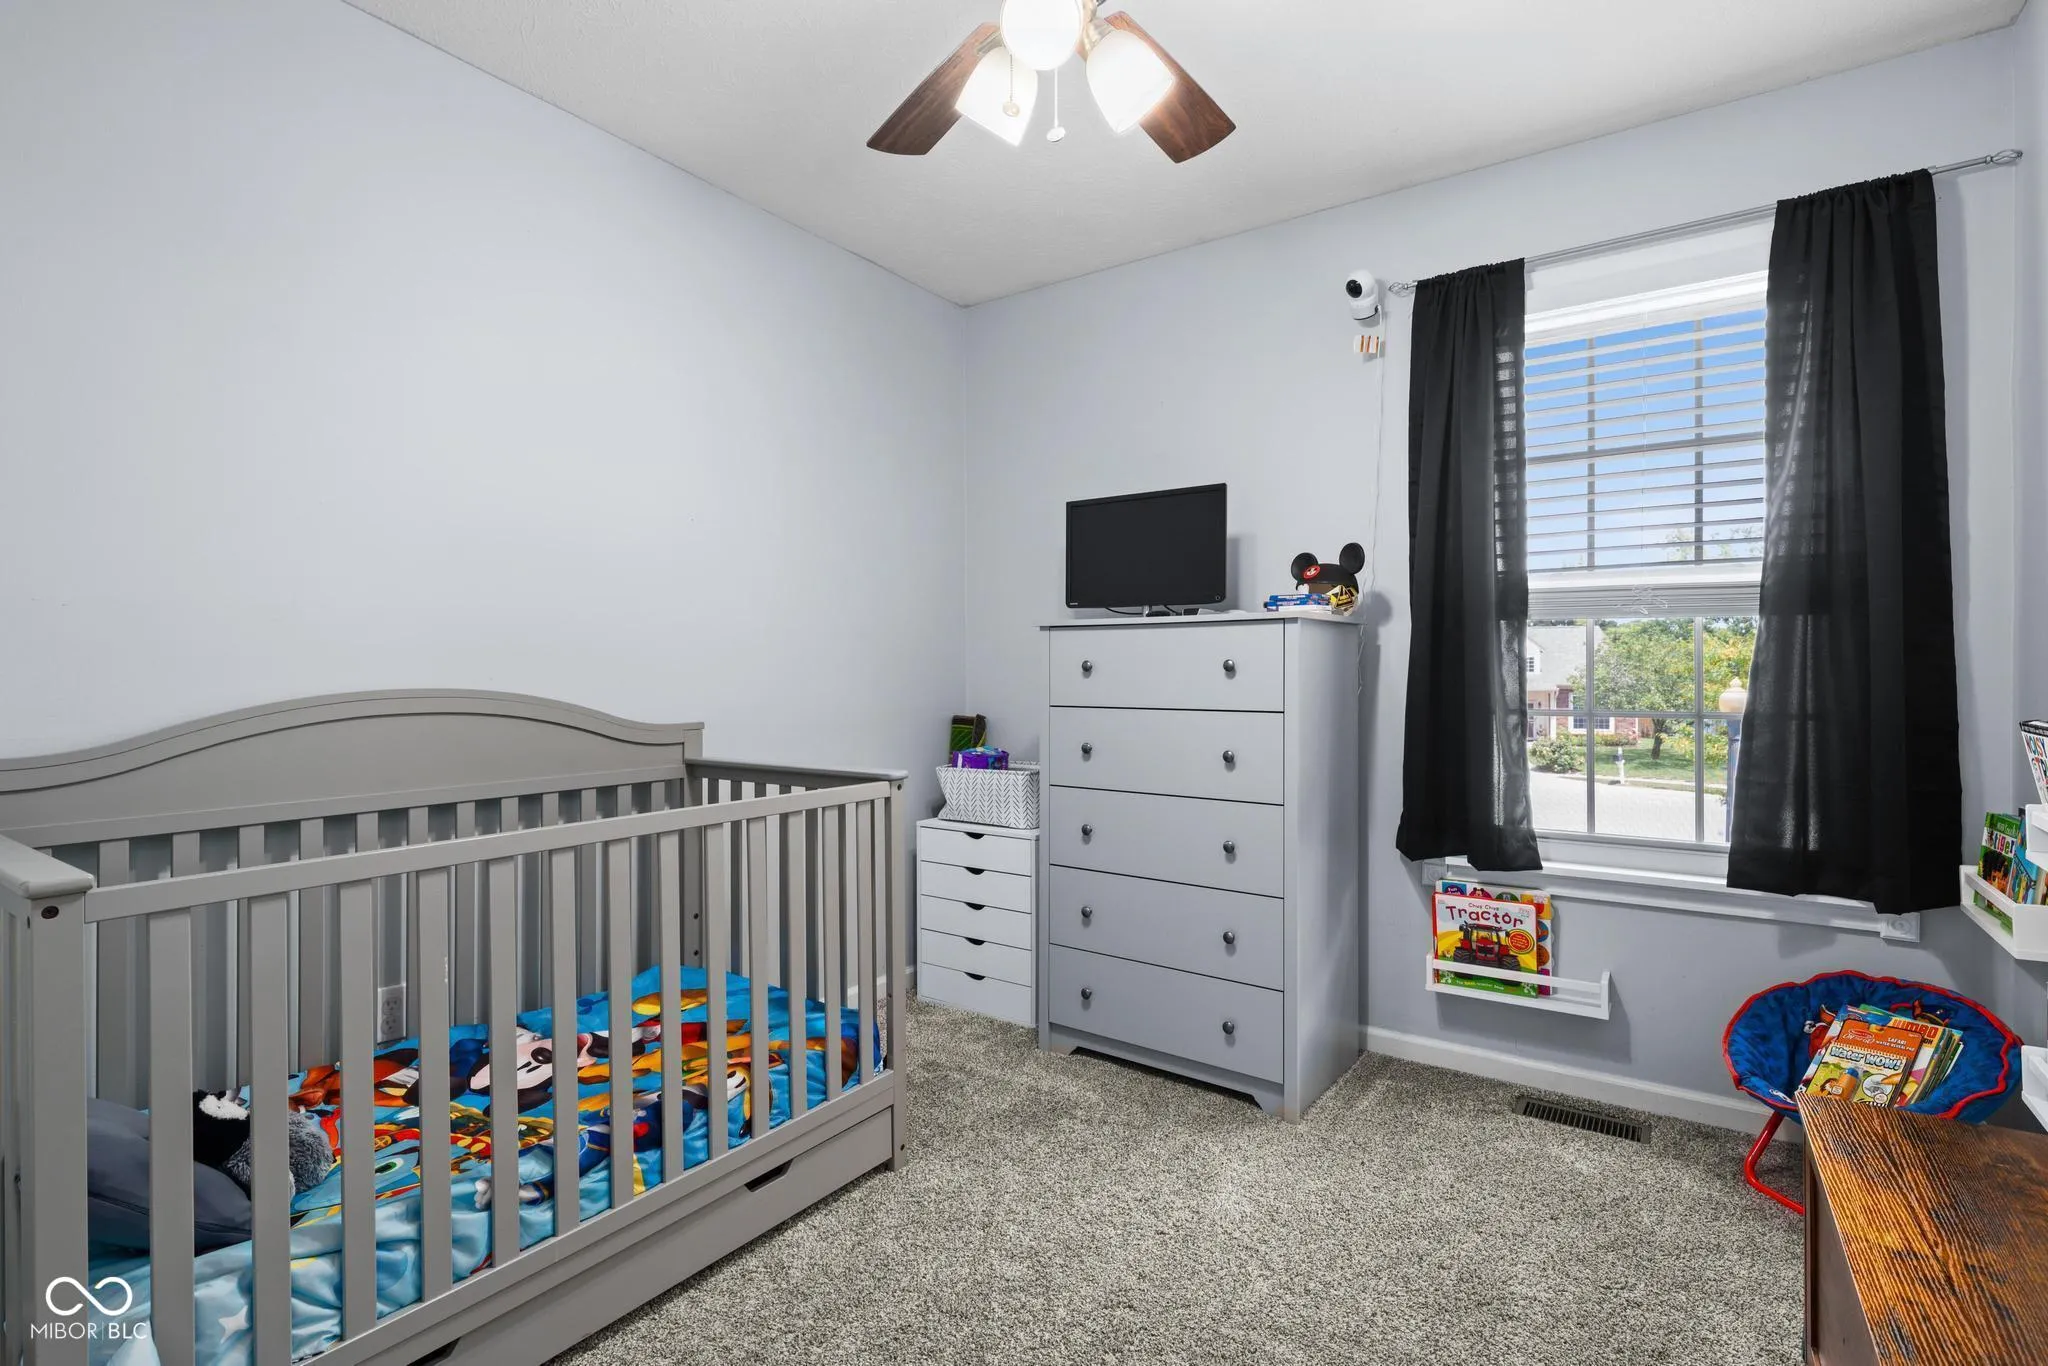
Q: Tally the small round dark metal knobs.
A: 10